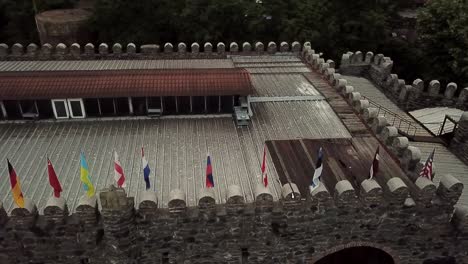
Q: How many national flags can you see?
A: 10